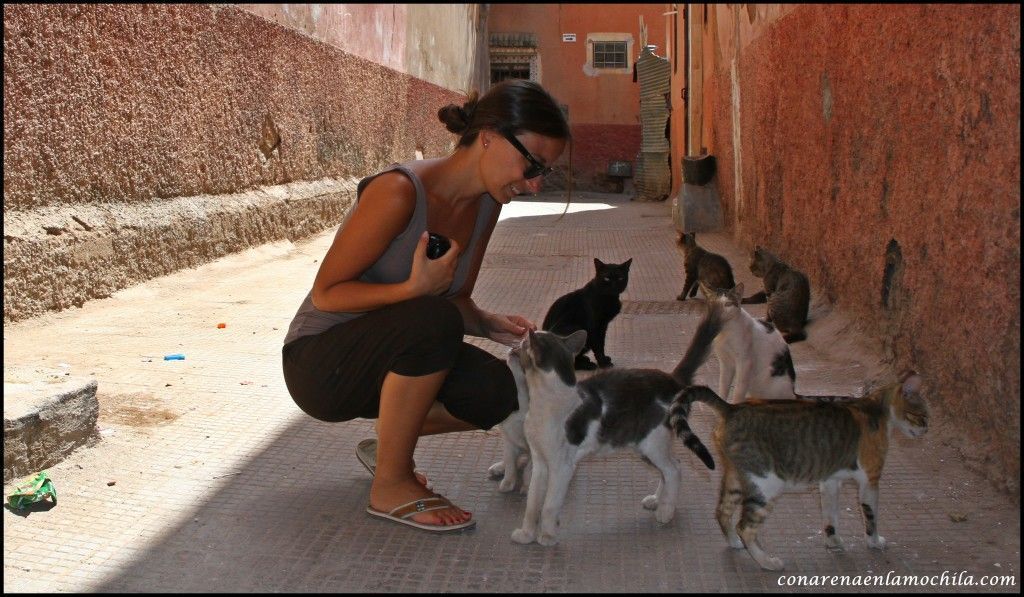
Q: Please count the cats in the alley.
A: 7